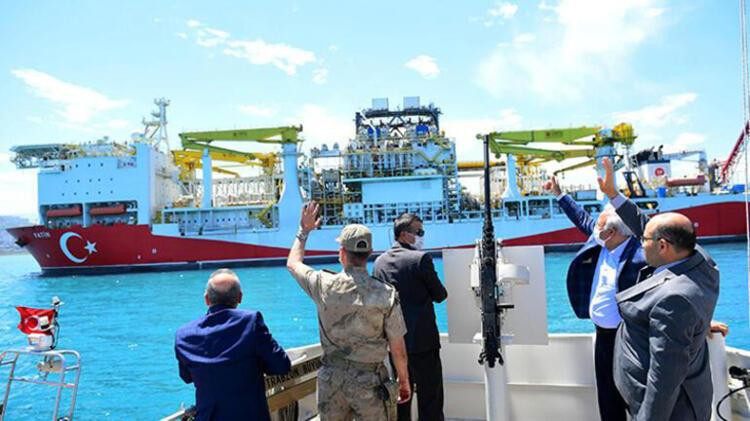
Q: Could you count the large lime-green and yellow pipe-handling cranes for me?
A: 2